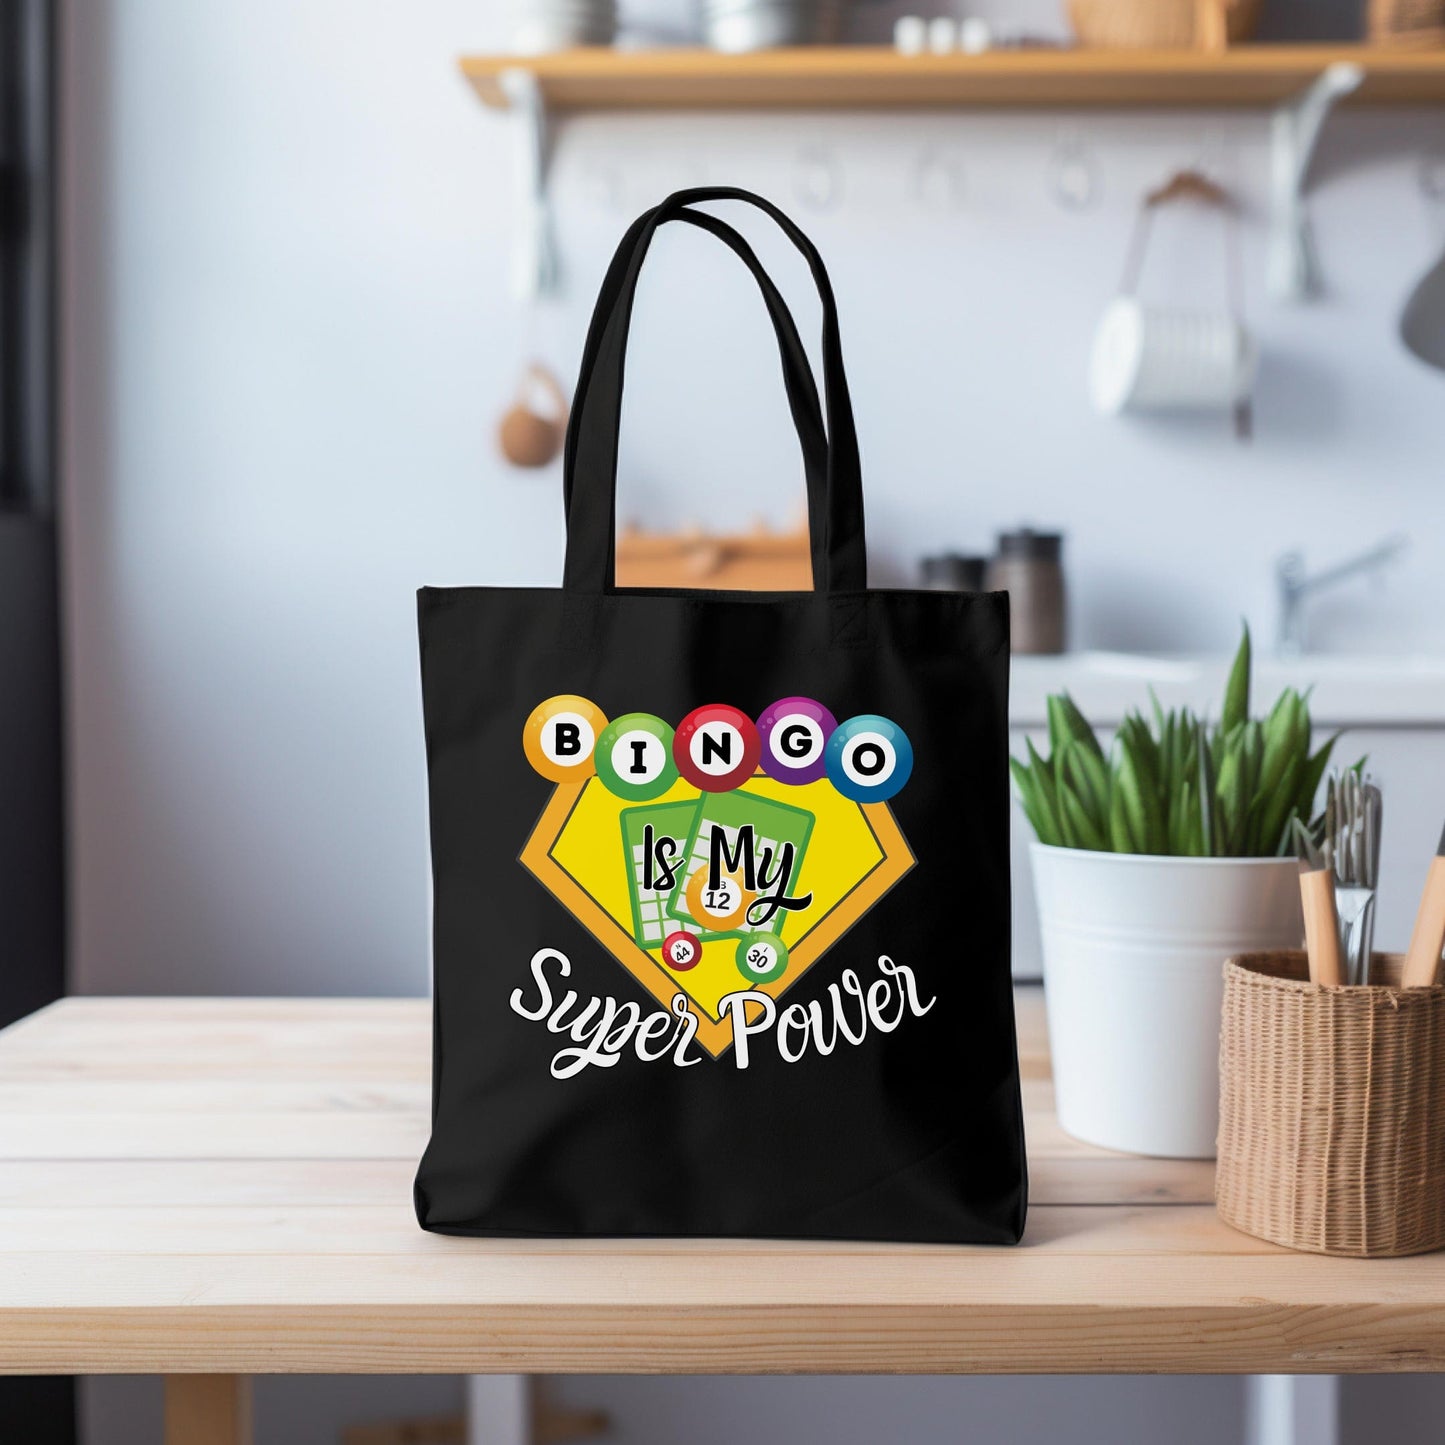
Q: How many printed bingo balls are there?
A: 8